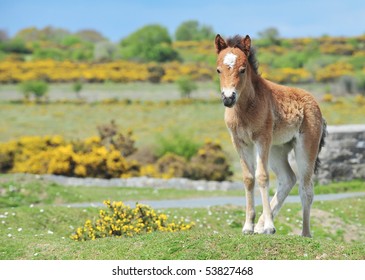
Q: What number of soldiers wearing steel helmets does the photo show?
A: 0